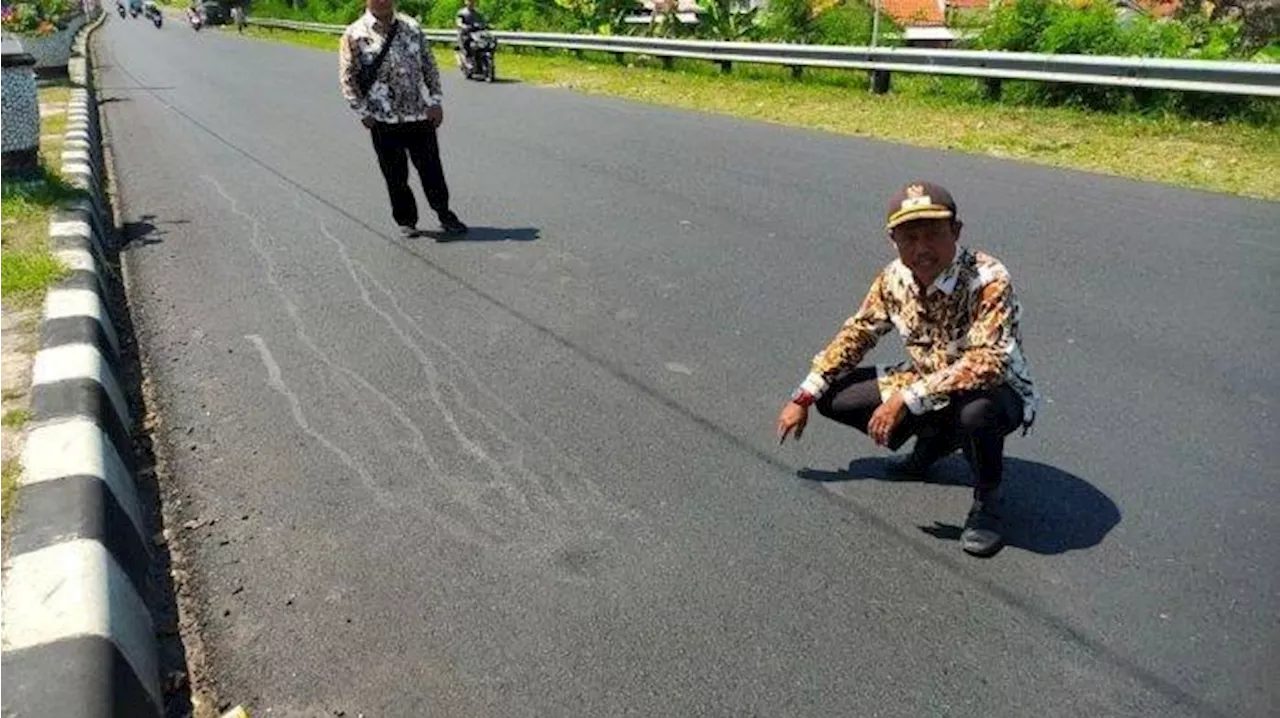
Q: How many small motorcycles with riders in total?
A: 5